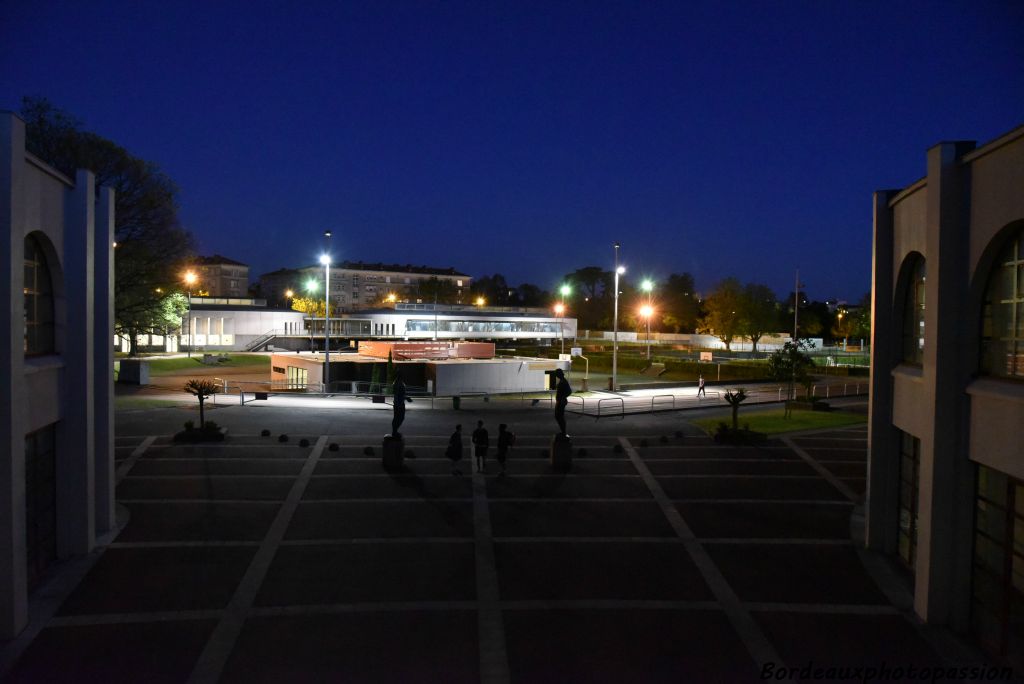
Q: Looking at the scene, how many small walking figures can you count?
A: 4